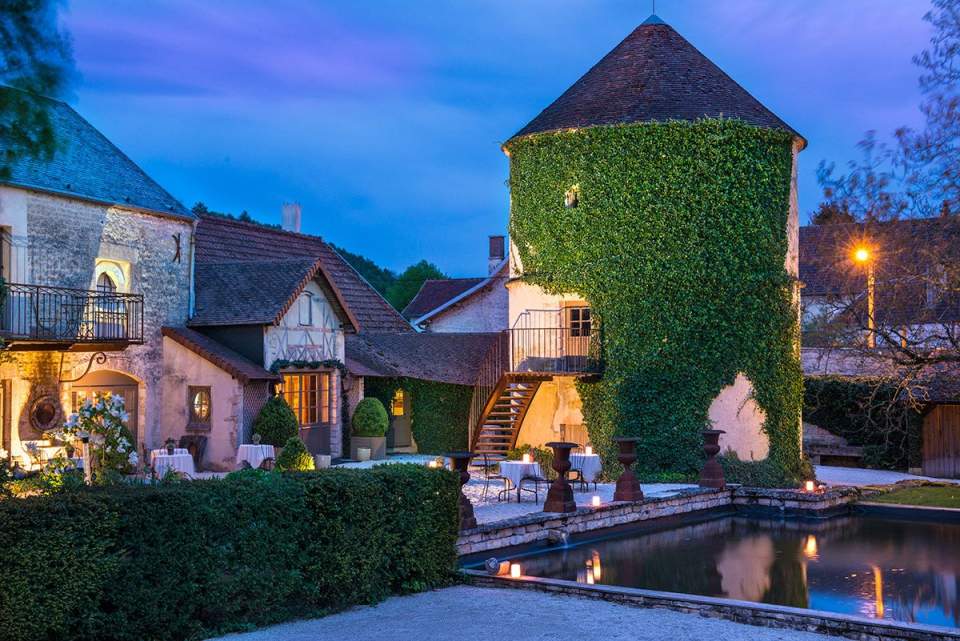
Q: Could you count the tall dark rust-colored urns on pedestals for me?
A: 4